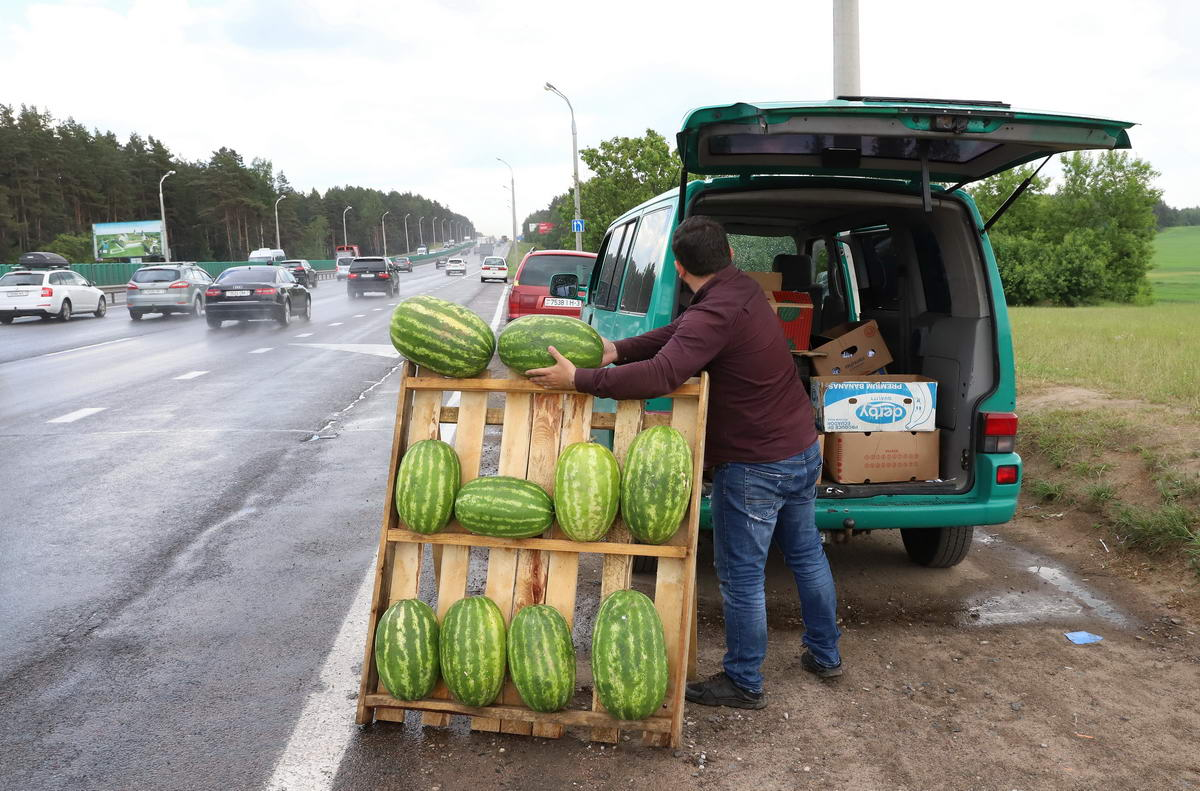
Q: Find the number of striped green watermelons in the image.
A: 10